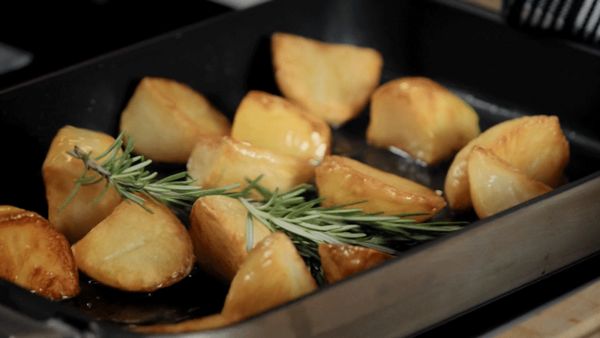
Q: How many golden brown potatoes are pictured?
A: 14